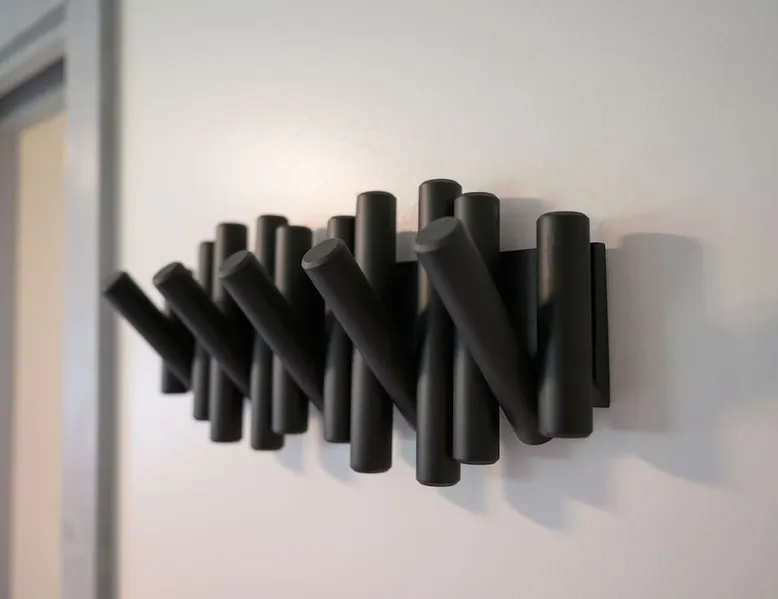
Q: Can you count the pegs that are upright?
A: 10